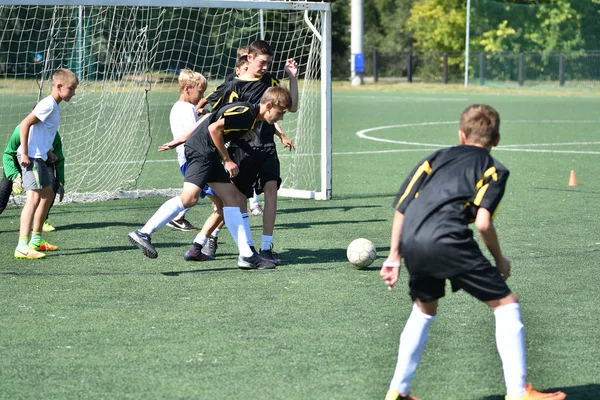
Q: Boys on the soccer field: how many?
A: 7